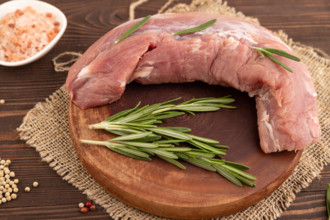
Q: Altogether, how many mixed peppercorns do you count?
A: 4